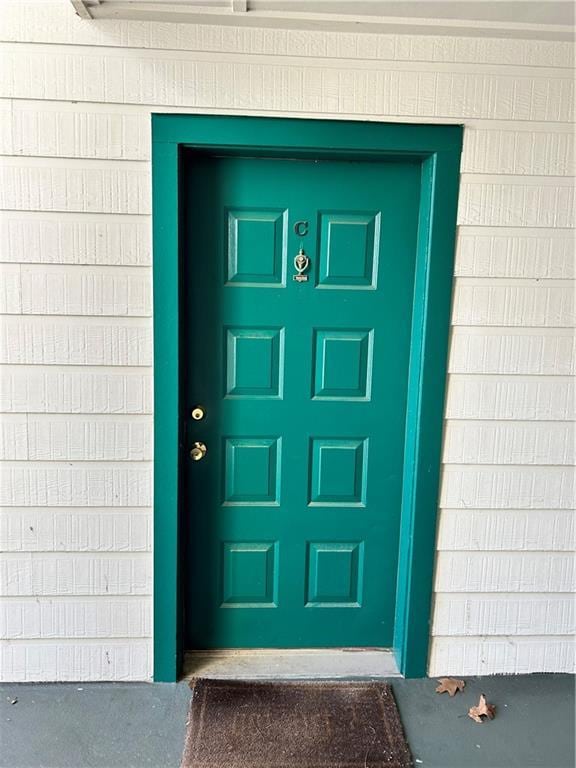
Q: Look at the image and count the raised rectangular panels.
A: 8